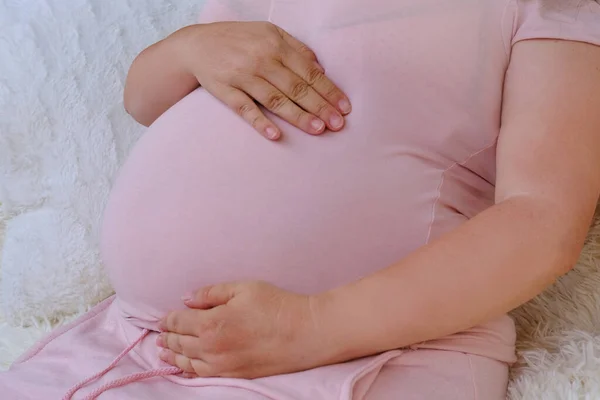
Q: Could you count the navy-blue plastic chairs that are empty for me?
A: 0